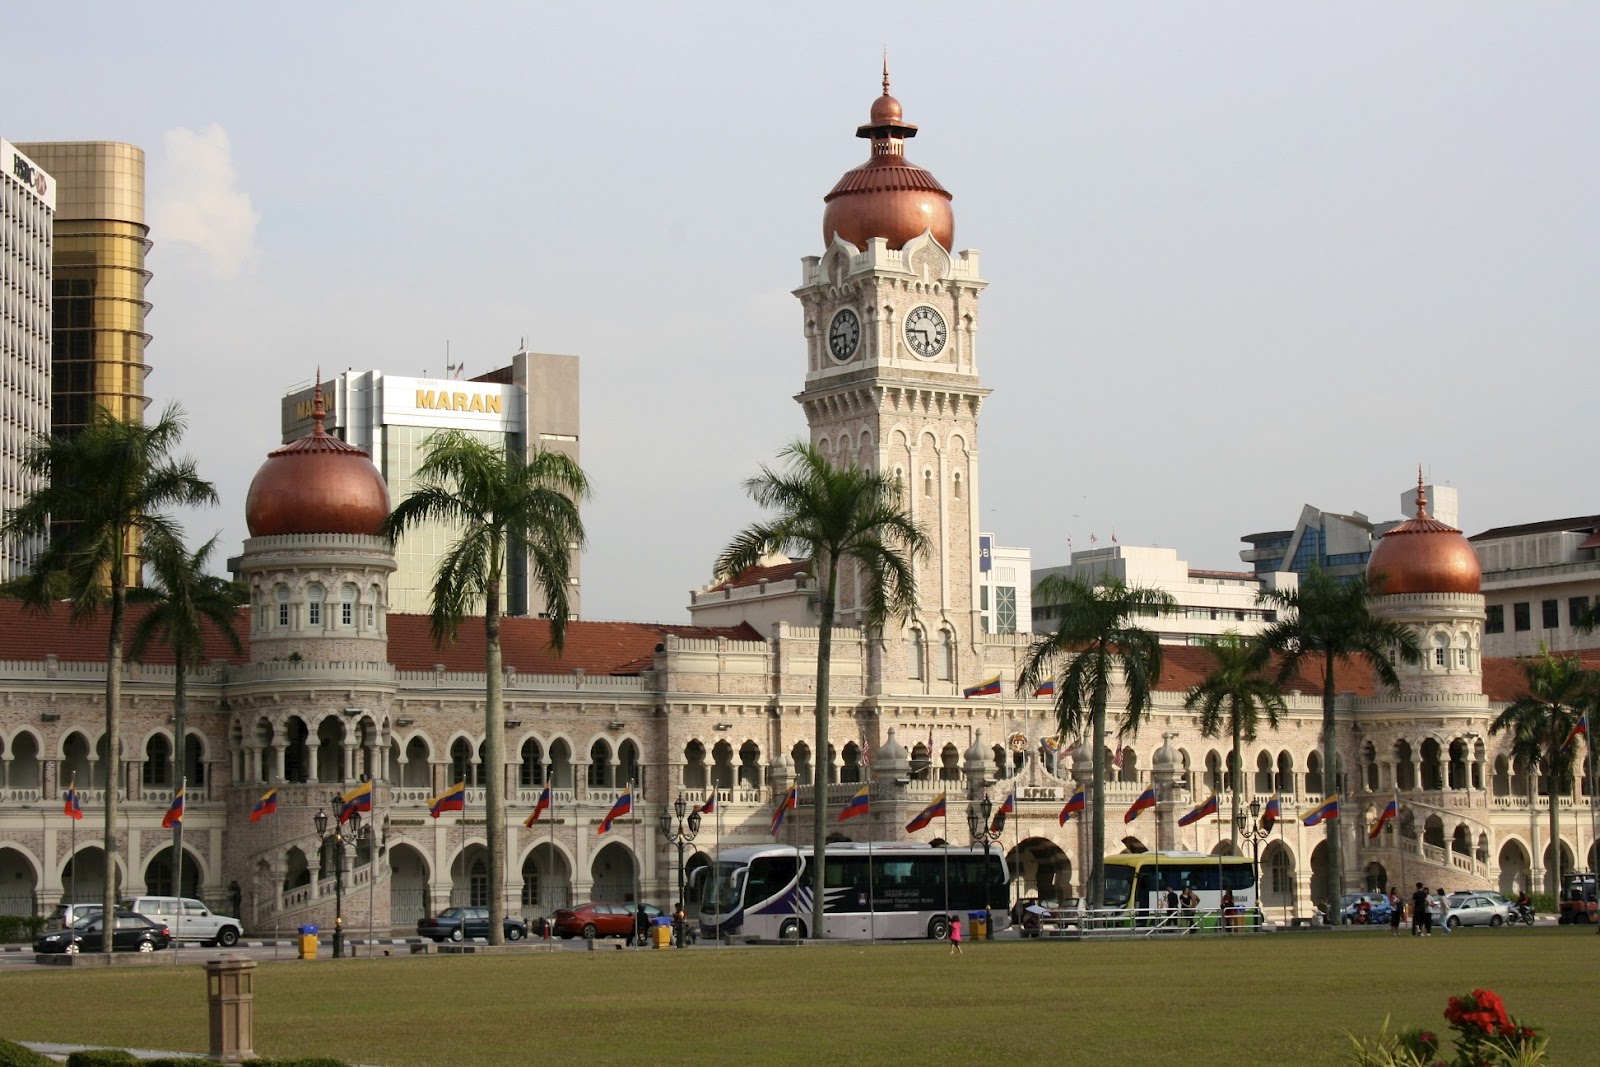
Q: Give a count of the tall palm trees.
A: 8